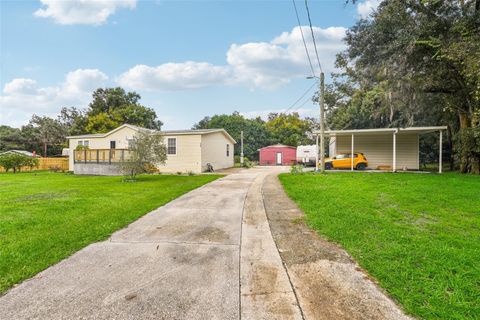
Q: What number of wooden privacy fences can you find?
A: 1